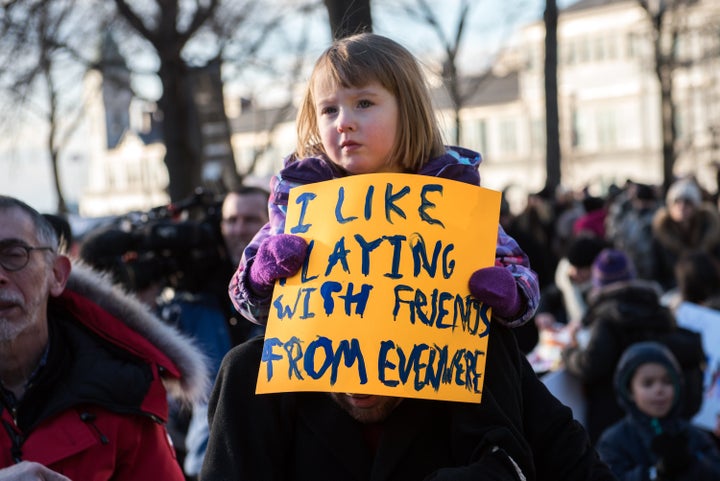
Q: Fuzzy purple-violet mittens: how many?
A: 2